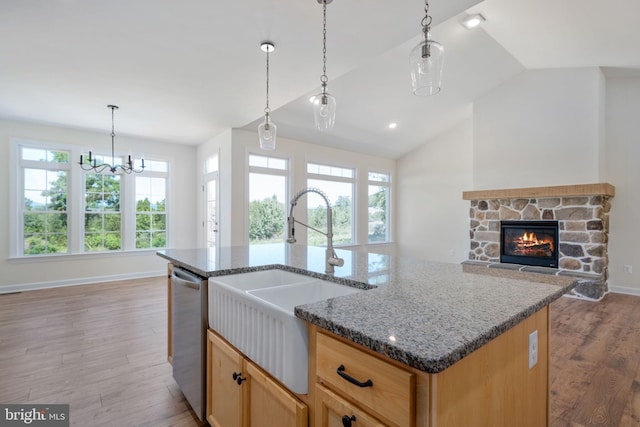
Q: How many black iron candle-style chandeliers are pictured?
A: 1